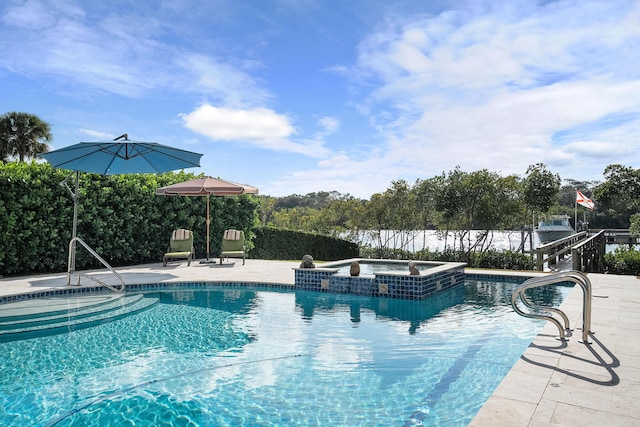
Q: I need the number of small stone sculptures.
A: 3